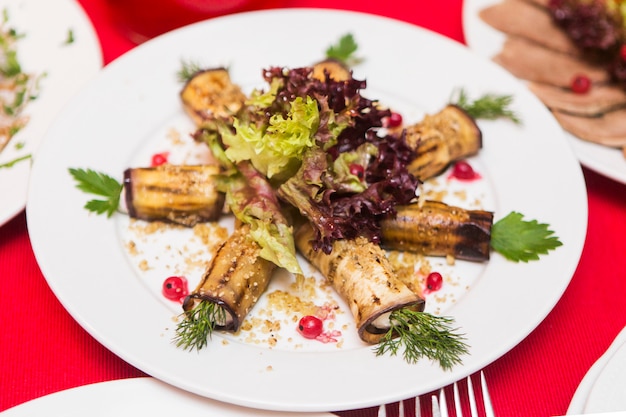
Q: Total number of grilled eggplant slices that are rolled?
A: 7